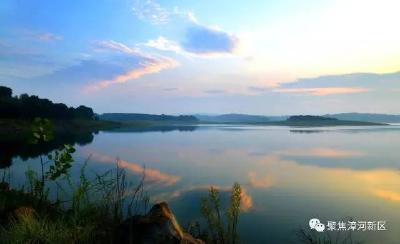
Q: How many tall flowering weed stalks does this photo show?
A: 2